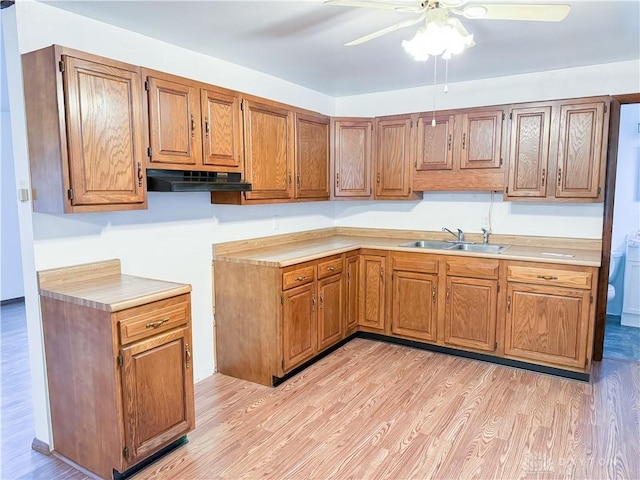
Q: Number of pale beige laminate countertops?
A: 2